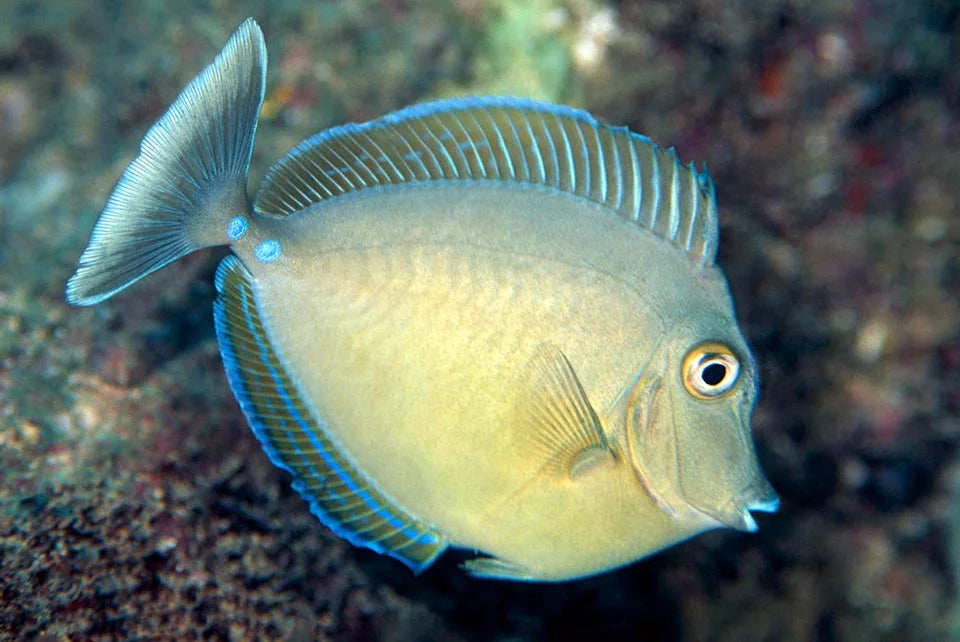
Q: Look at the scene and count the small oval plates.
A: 2